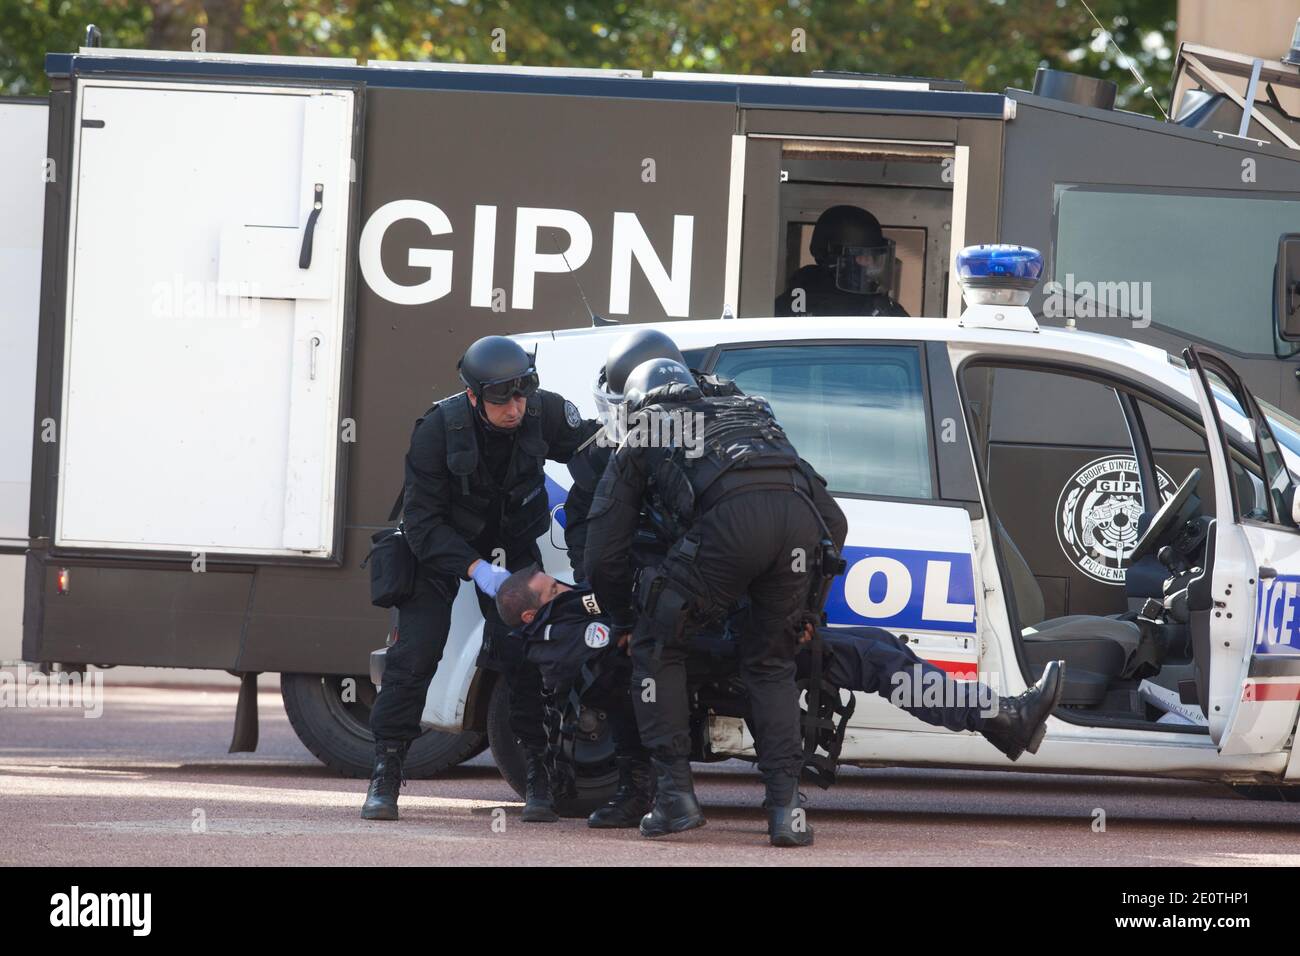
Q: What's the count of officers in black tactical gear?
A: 4